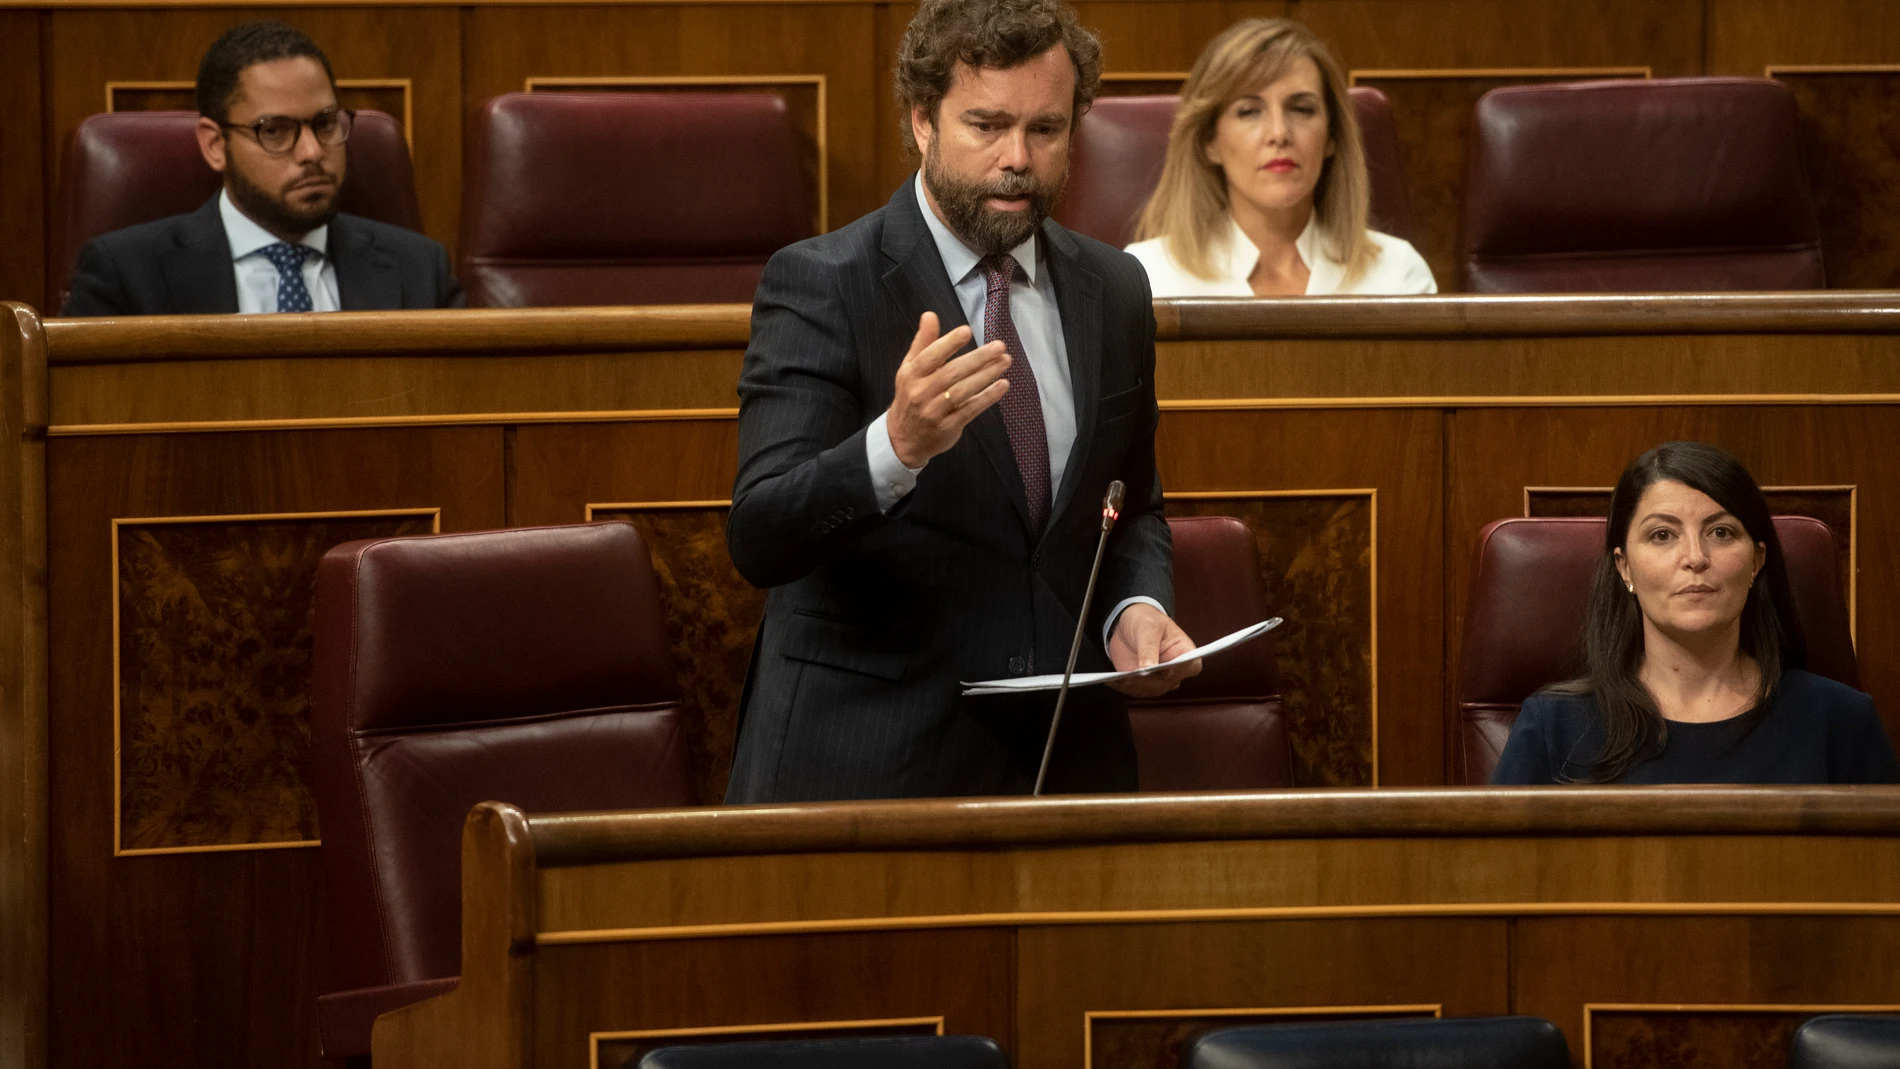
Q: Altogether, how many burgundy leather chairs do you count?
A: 7